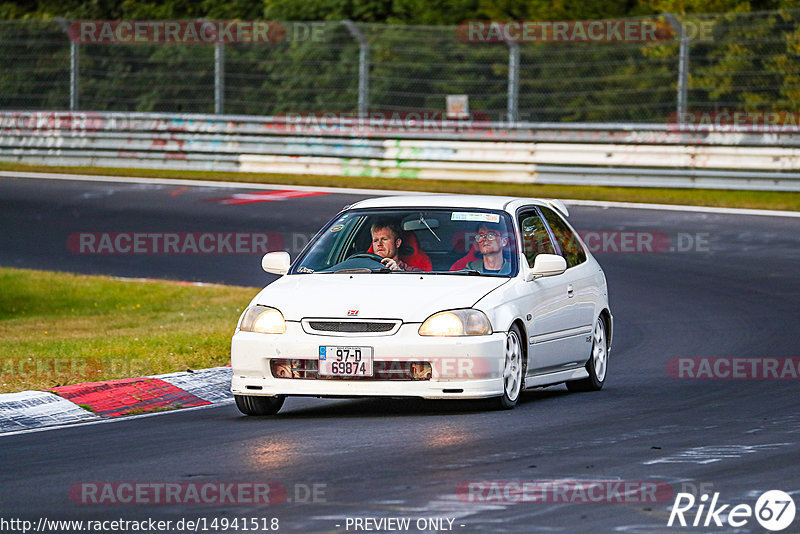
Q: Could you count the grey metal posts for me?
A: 5